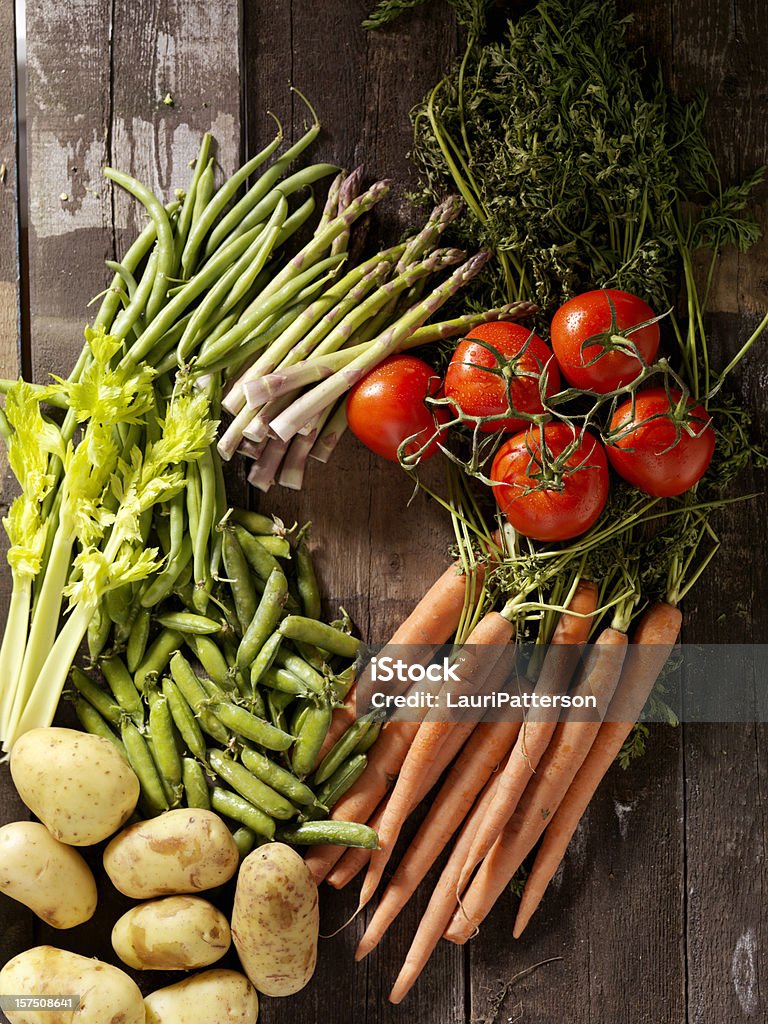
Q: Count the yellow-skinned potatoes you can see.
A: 7